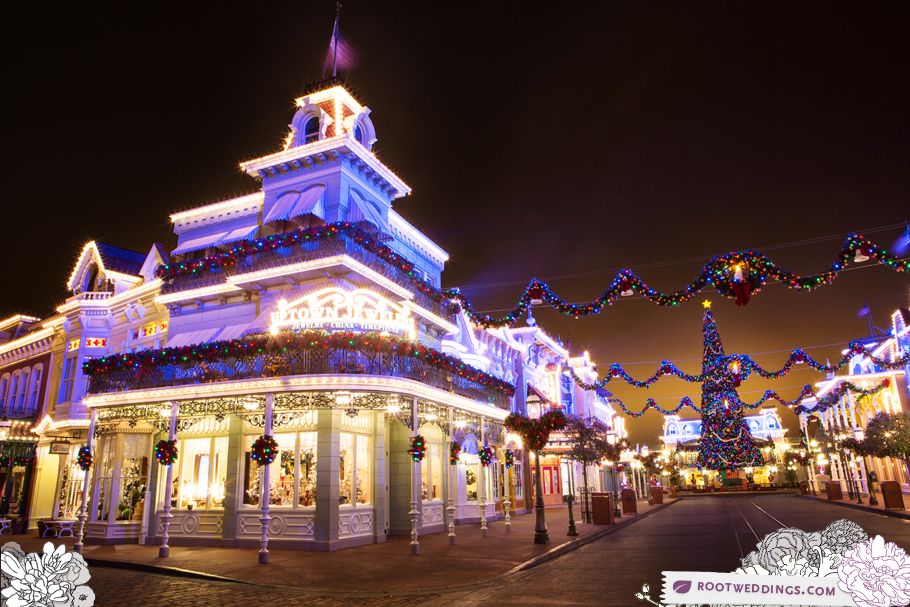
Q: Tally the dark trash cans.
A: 7